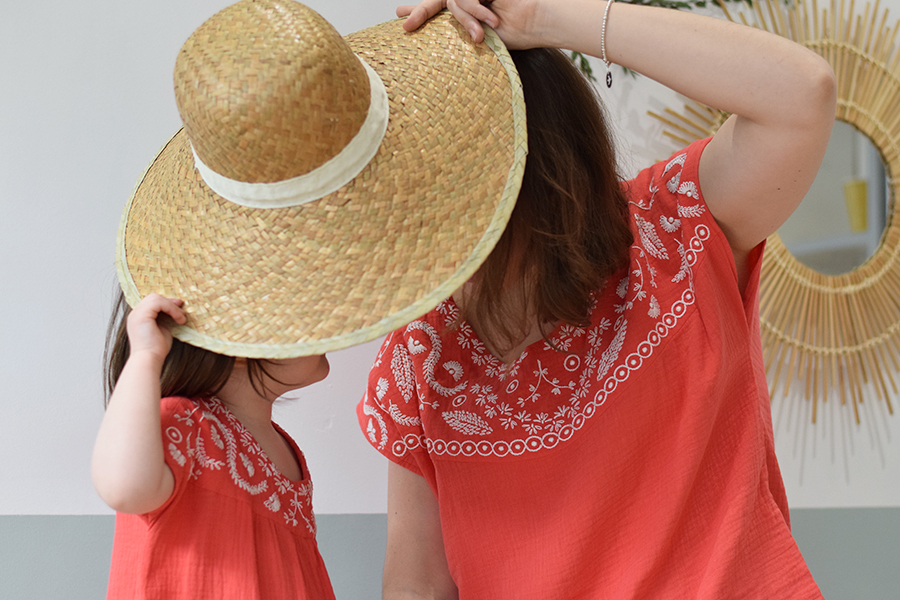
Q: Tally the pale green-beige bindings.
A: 1